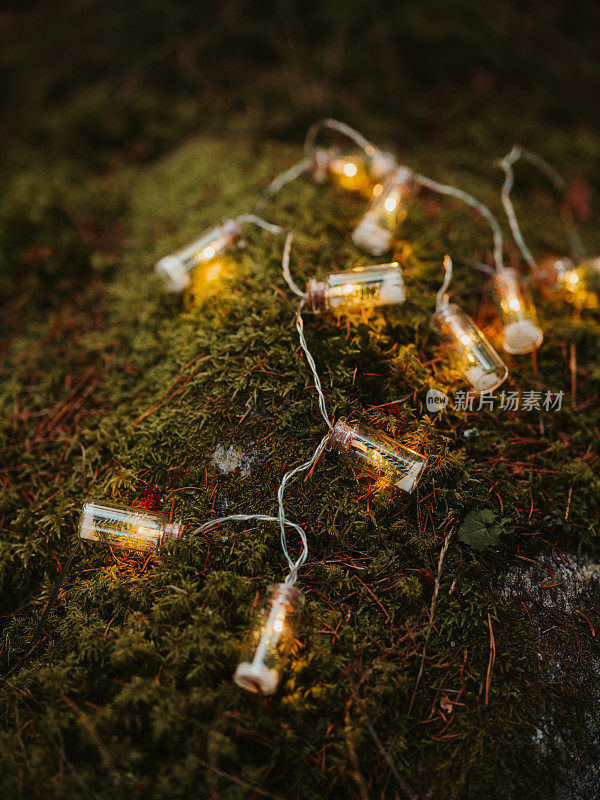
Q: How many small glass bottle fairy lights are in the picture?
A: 10